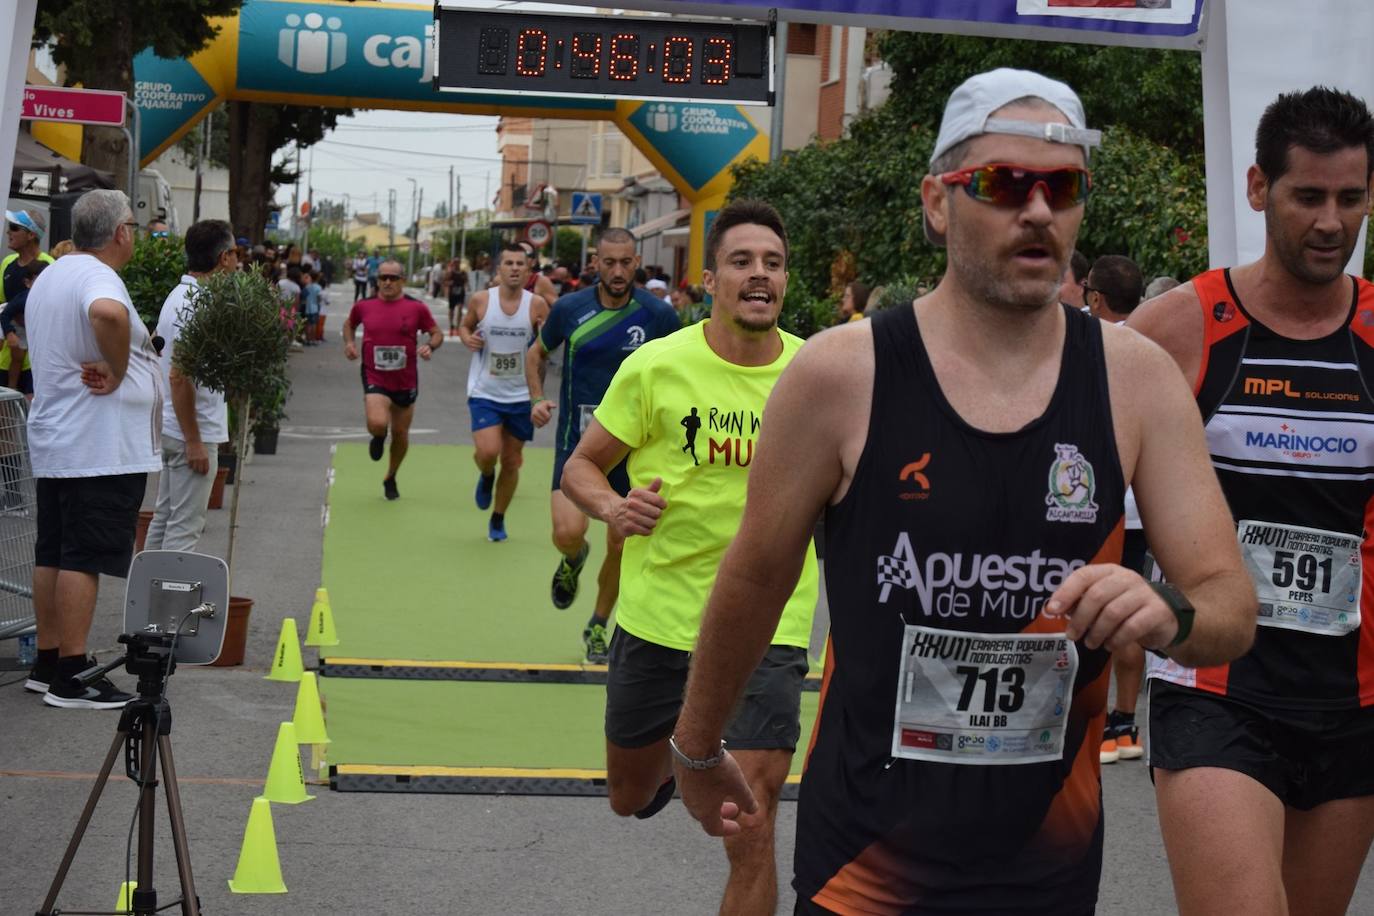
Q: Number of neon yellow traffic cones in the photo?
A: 6